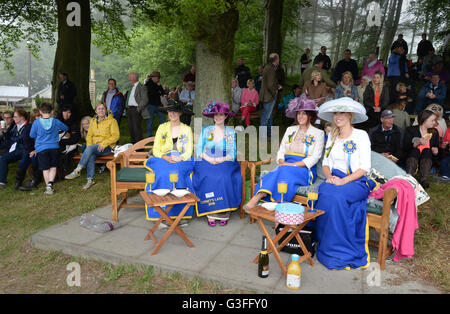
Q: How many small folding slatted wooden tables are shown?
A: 2